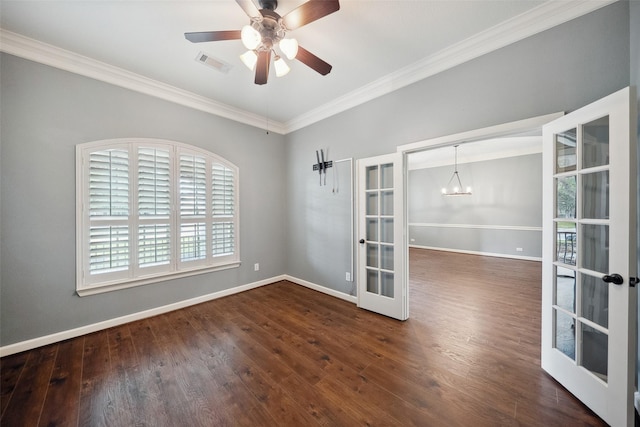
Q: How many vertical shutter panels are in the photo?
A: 4